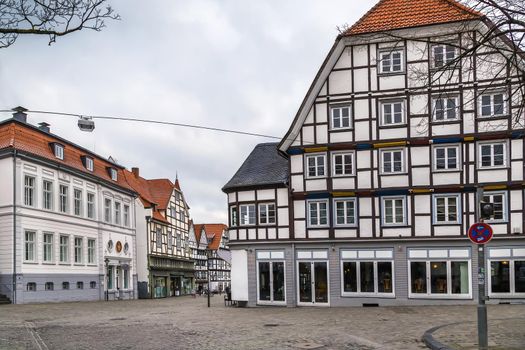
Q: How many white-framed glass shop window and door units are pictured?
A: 5